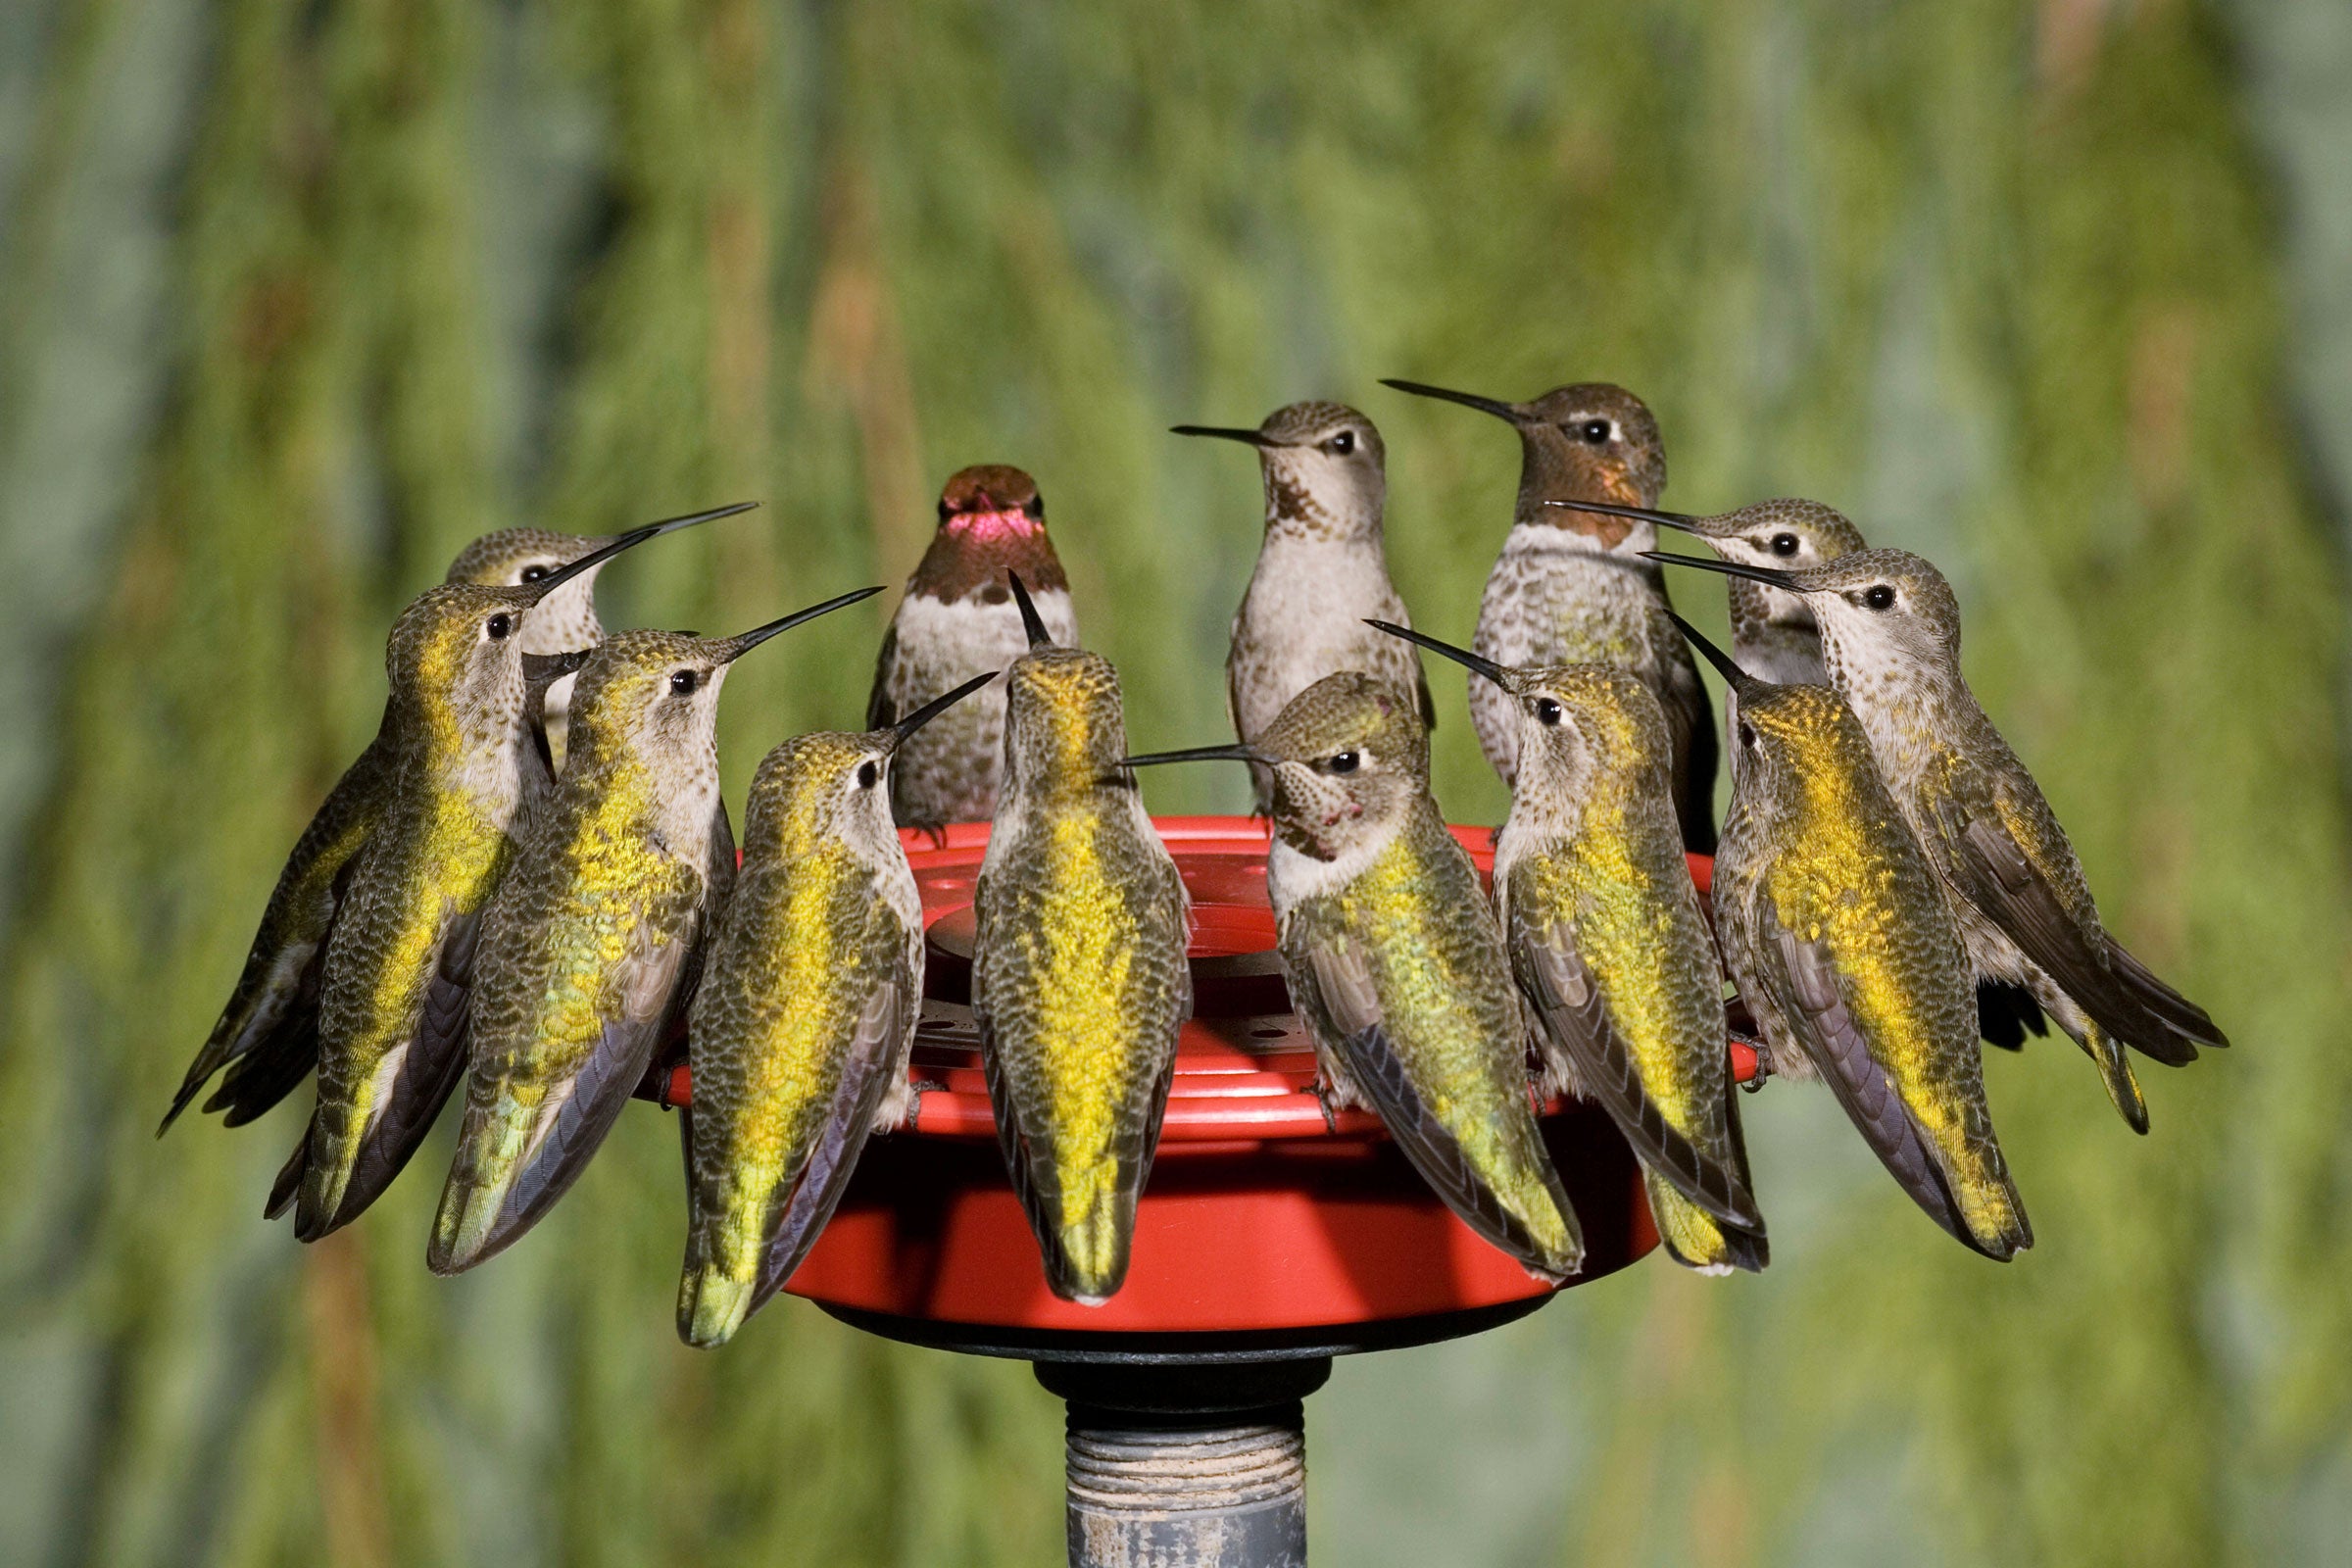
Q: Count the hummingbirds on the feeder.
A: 13